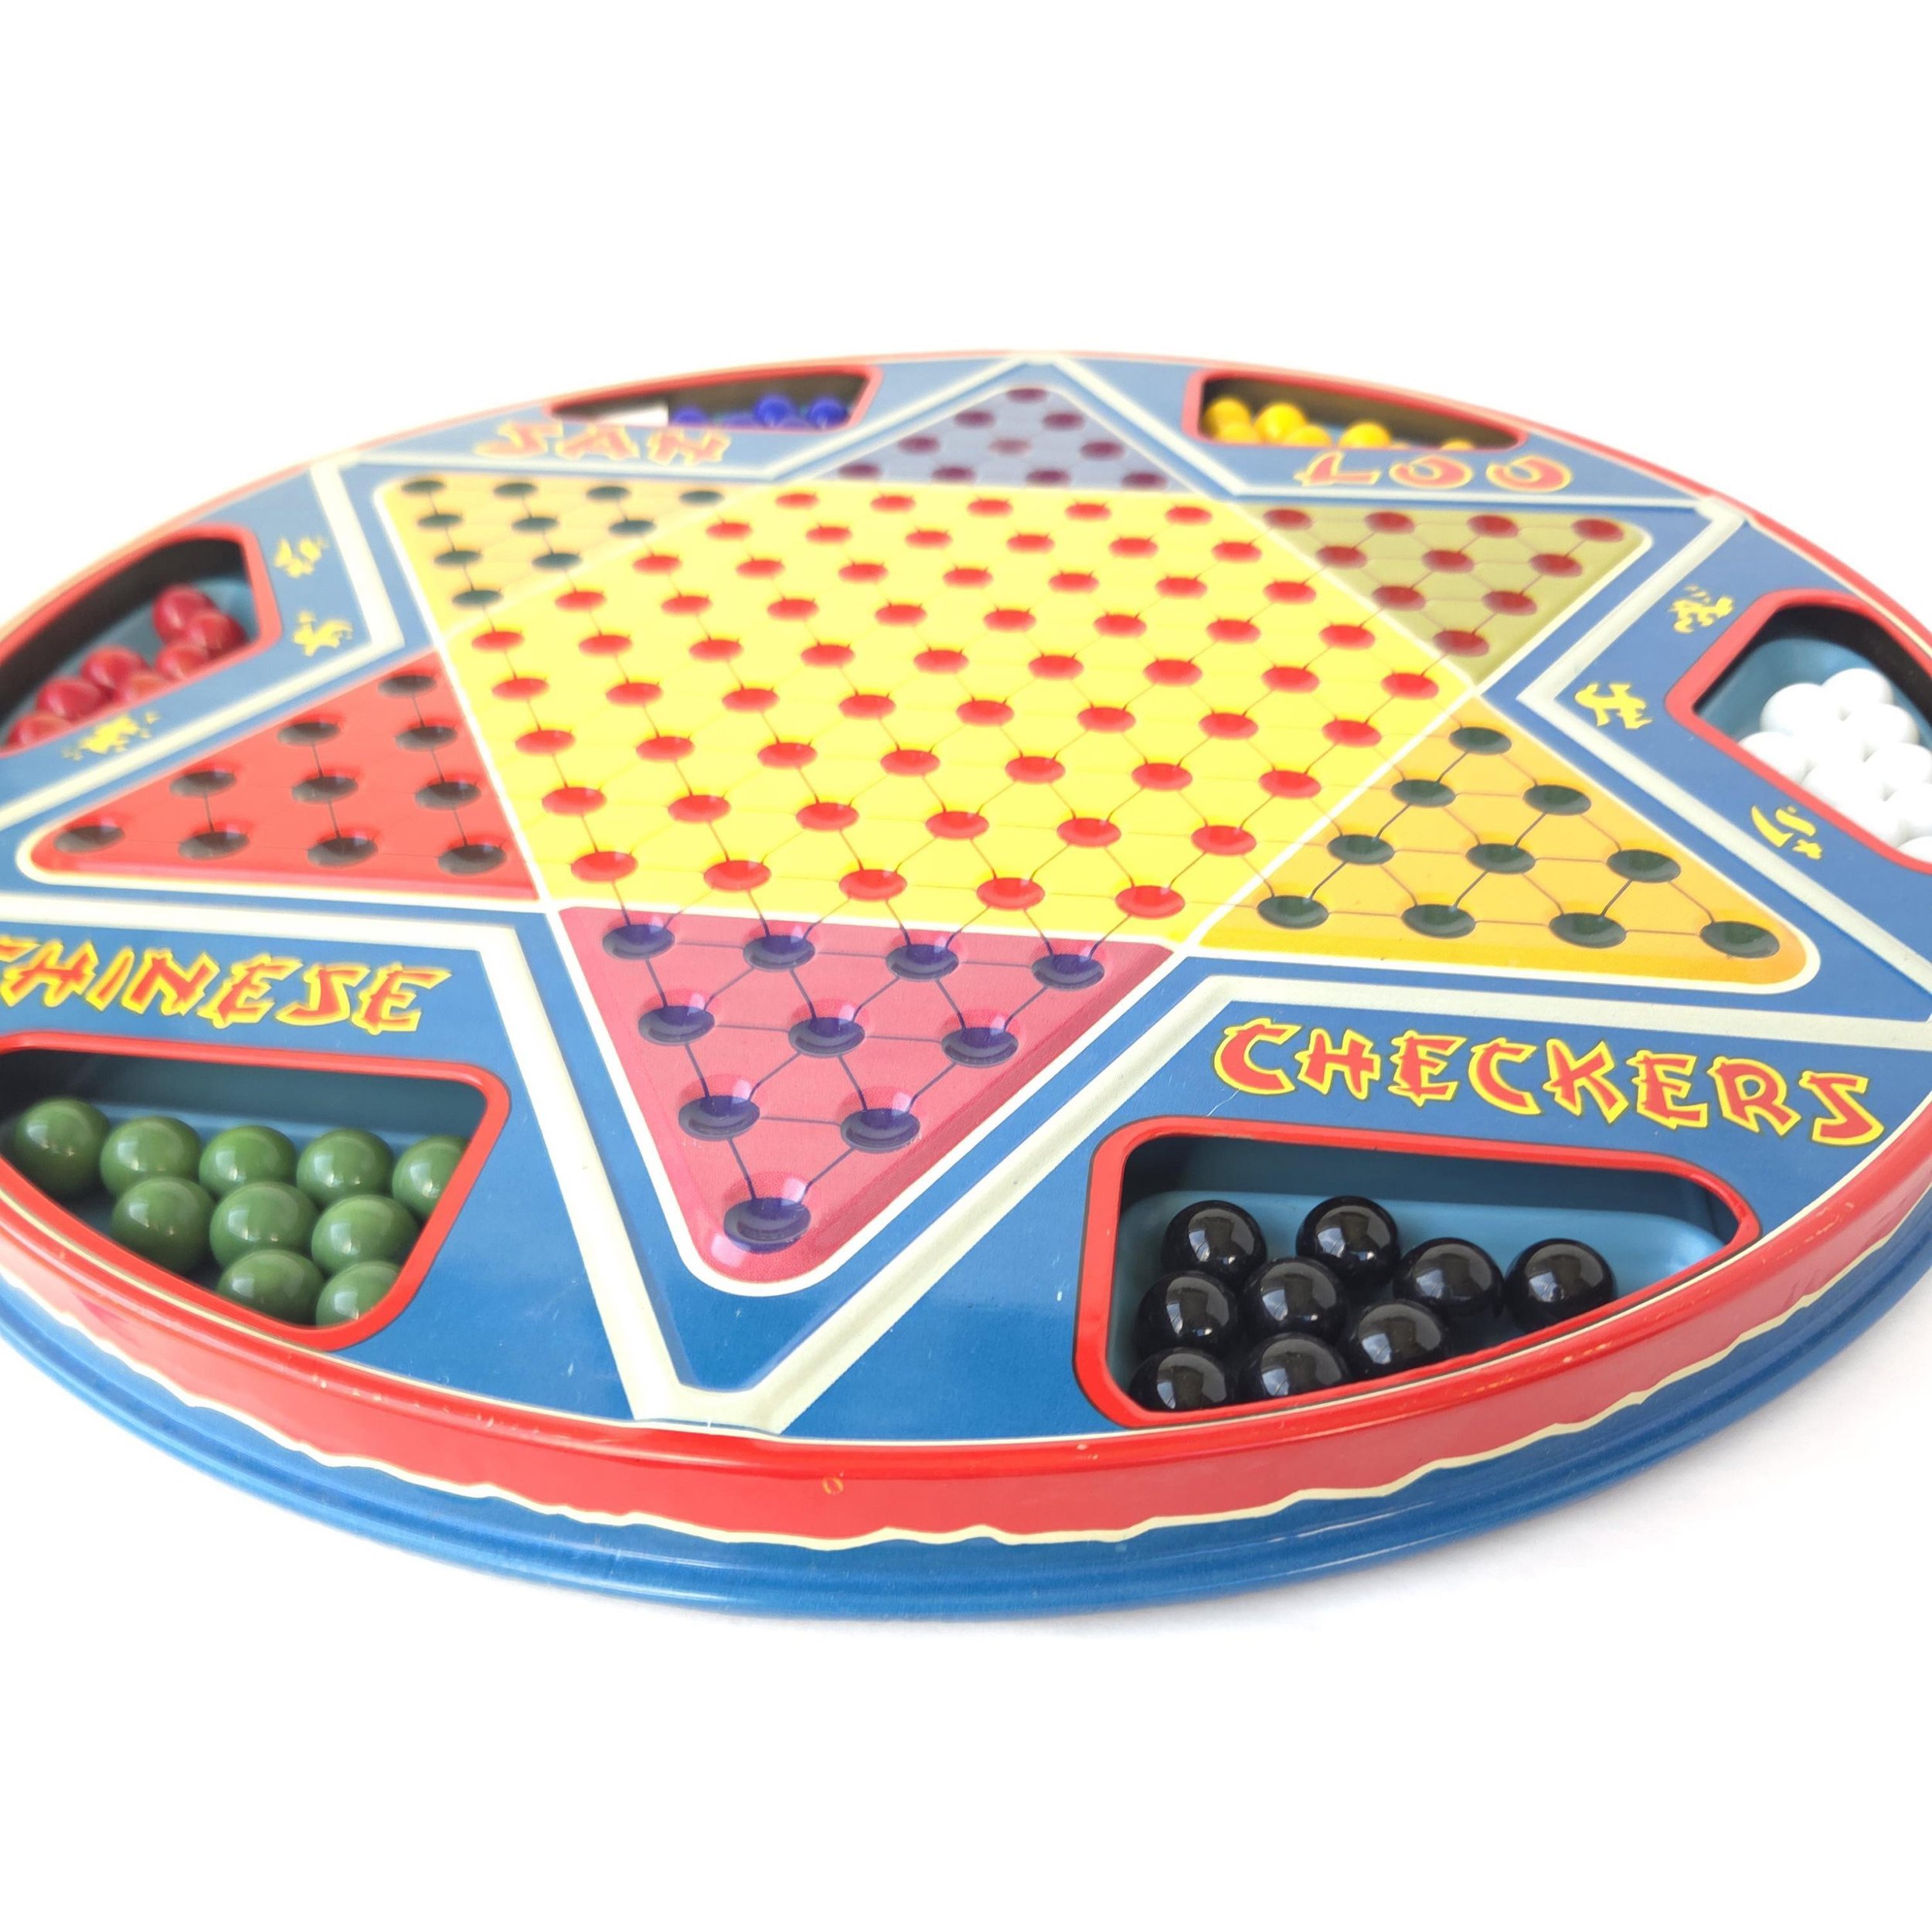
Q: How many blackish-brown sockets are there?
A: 10